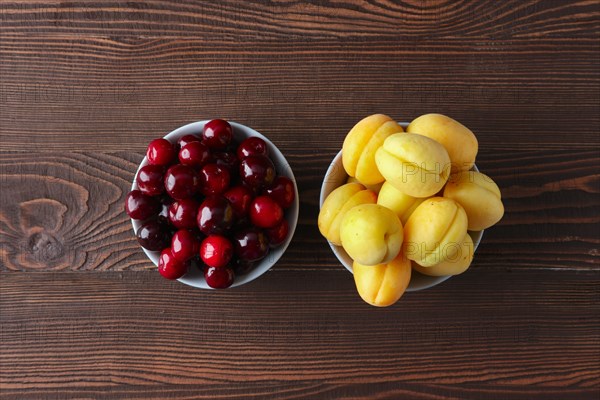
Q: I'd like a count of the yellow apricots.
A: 10